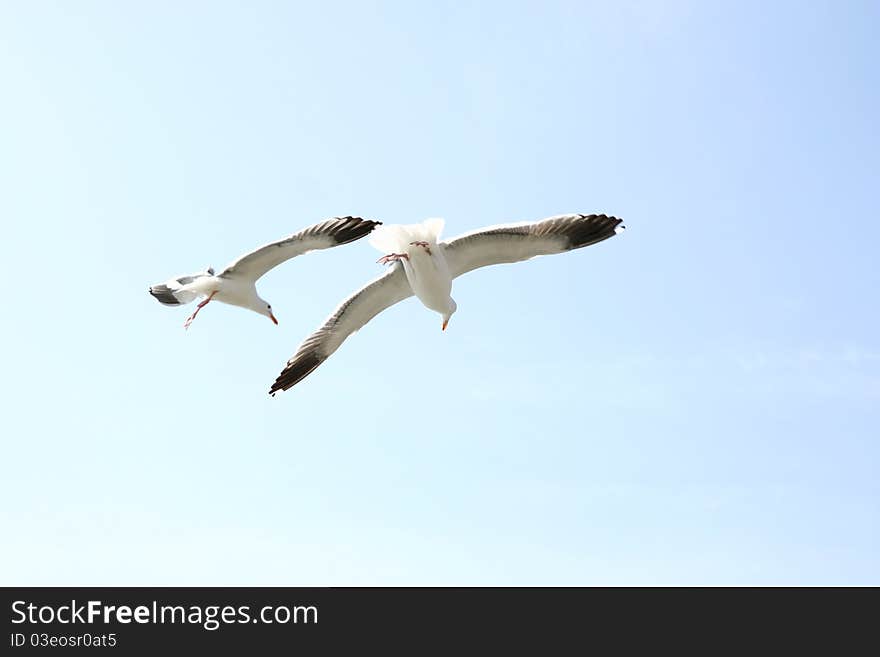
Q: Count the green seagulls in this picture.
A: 0